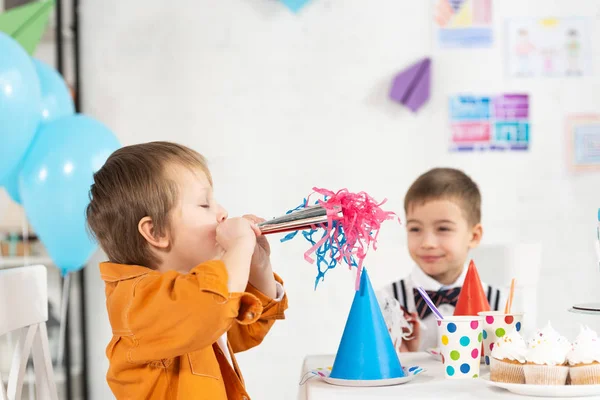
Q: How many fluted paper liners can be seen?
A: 3